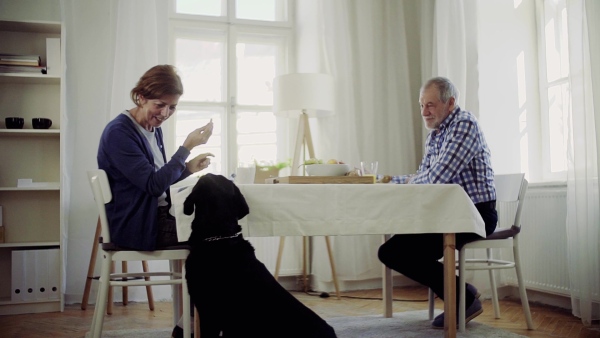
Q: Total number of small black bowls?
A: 2